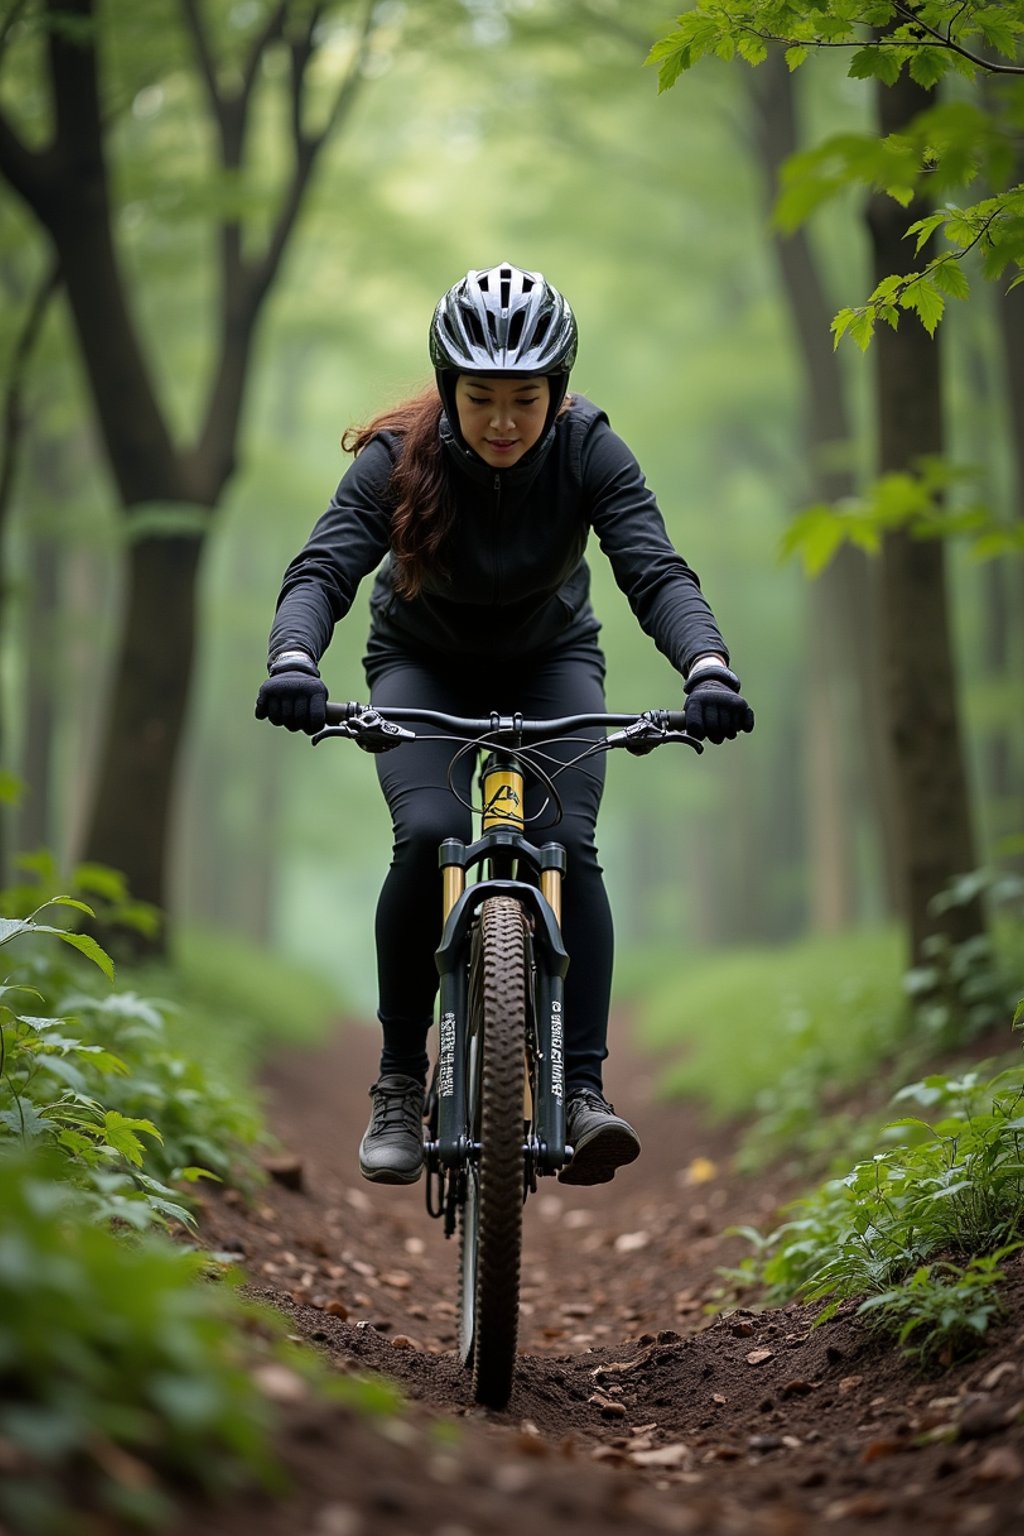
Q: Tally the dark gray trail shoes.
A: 2